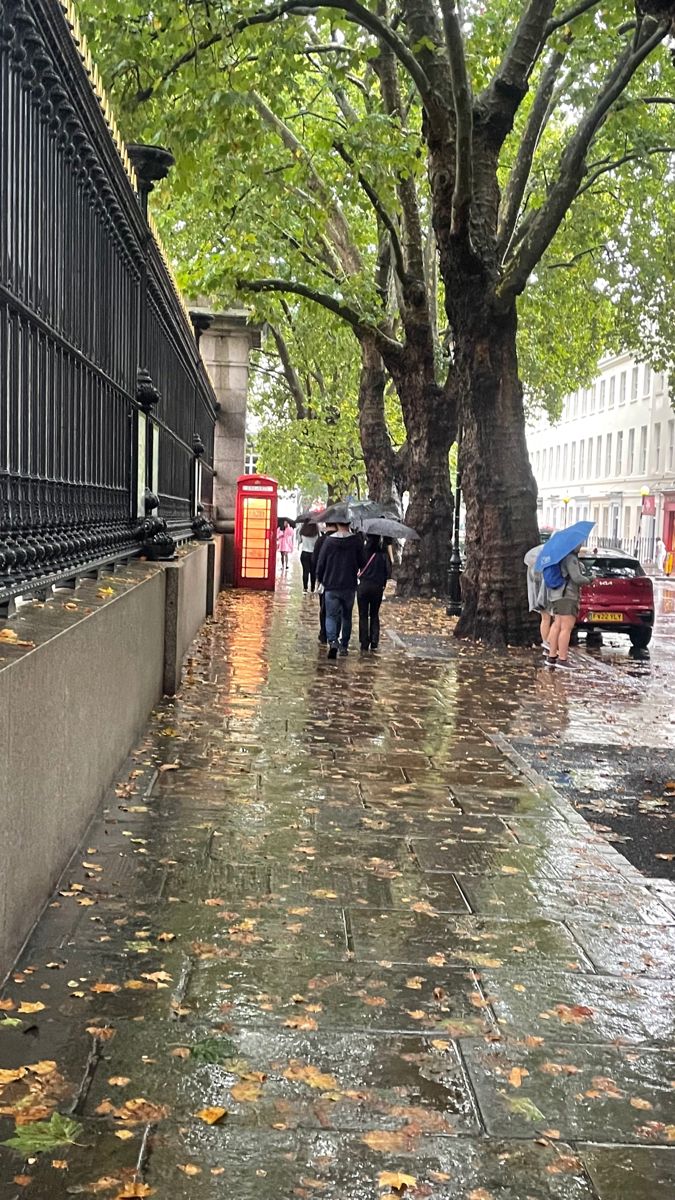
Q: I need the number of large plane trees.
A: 3